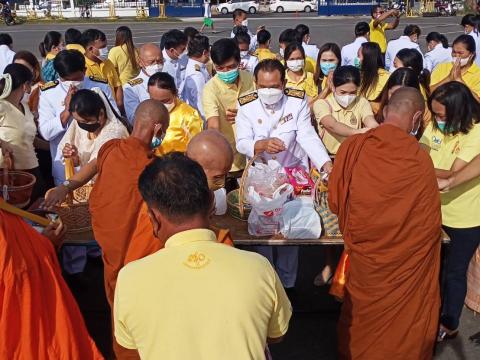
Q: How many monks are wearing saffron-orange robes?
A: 4